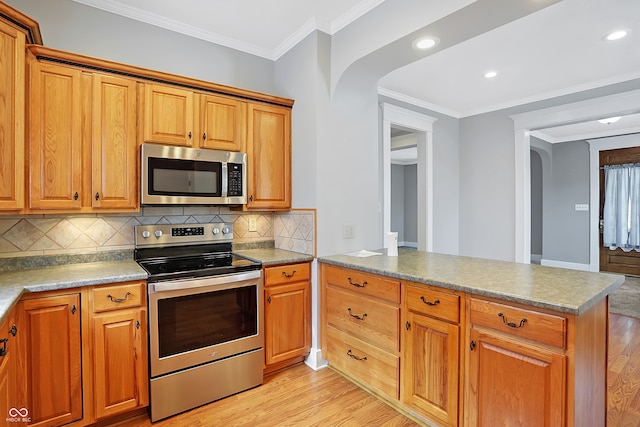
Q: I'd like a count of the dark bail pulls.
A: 8